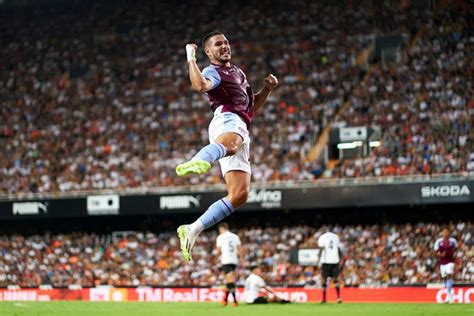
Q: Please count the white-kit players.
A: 3